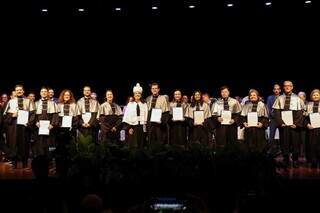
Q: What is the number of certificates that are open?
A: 11